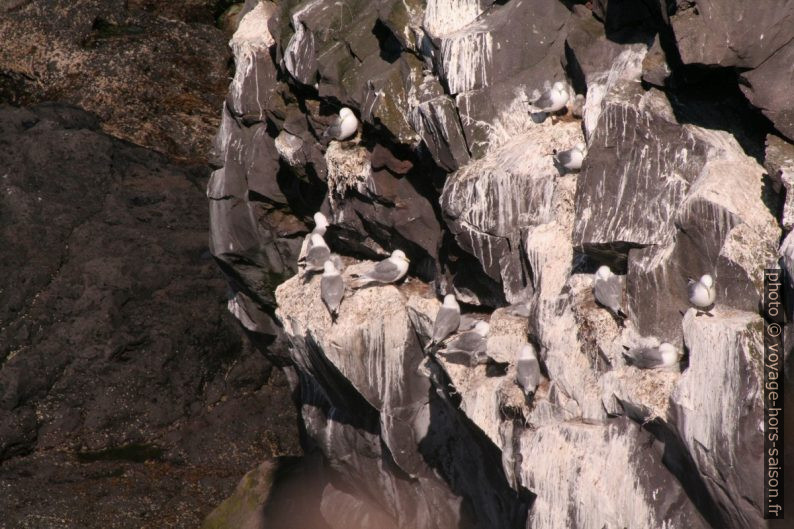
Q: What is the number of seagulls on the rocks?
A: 13